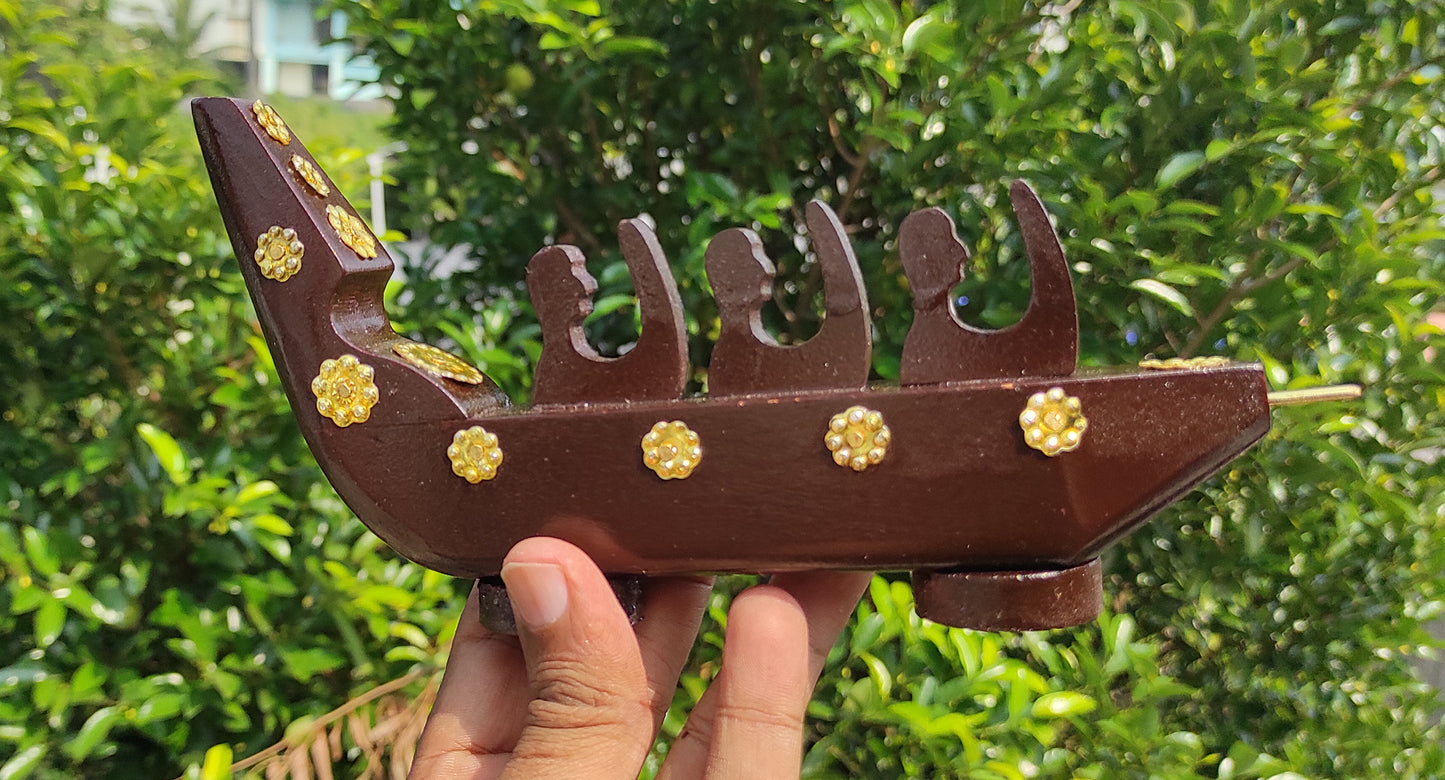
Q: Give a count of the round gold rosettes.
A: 11